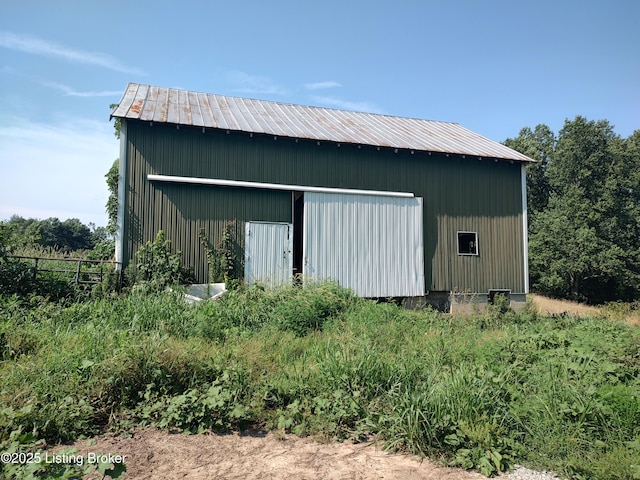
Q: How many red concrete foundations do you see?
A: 0